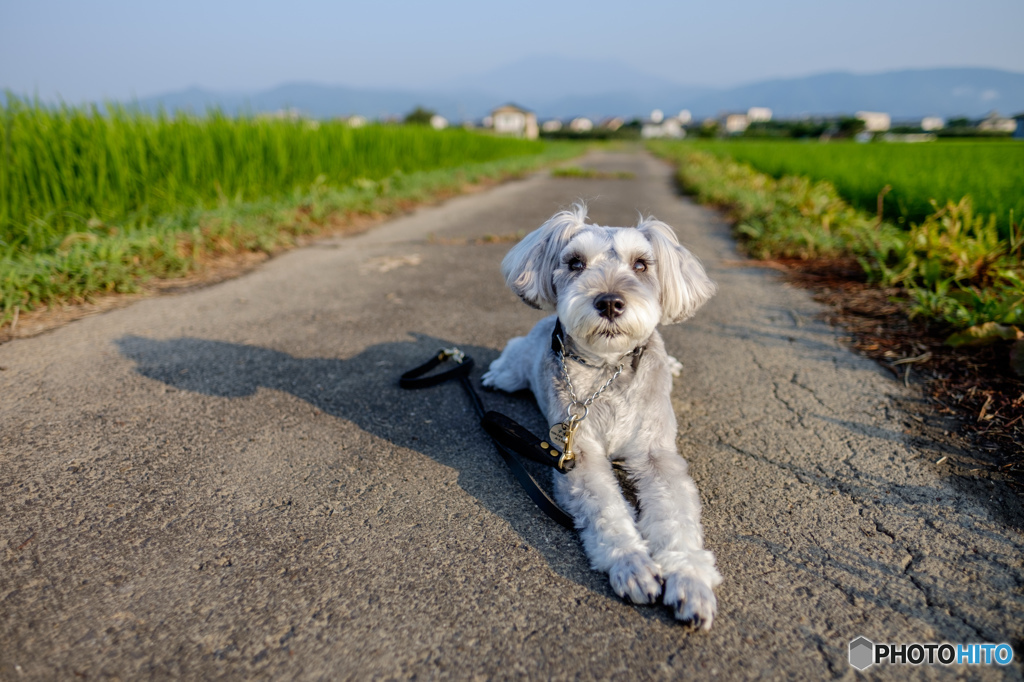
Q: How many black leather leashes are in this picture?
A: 1